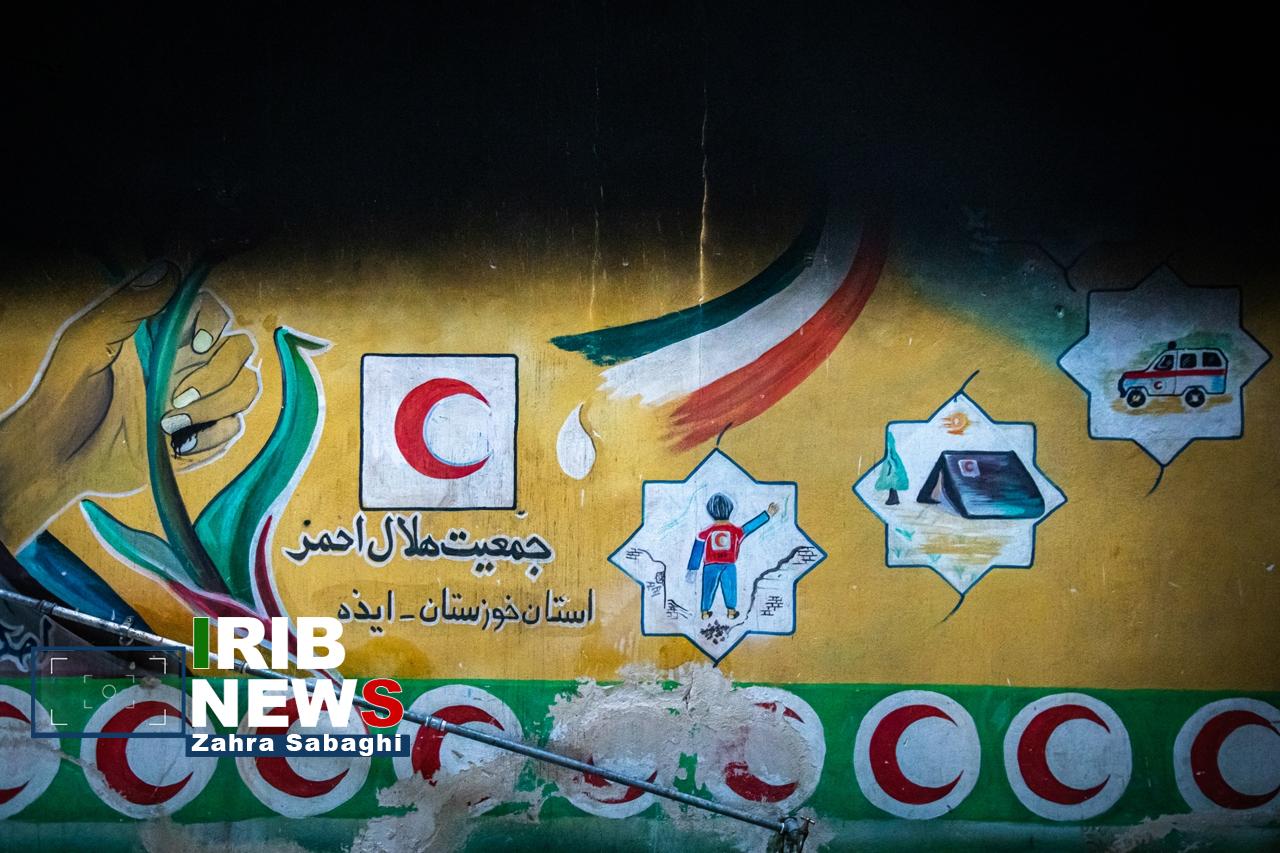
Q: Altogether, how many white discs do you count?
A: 9